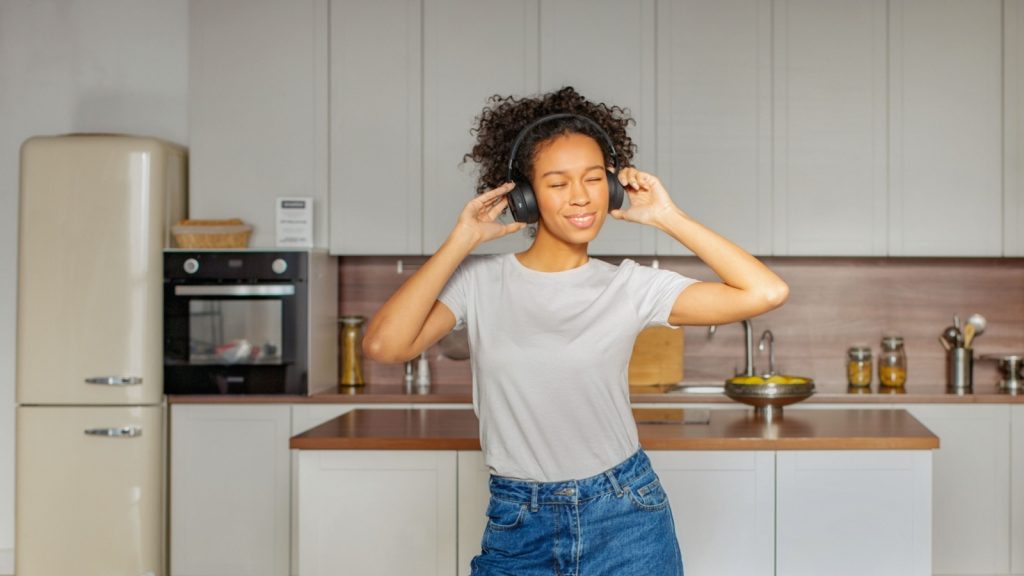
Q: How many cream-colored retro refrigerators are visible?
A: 1